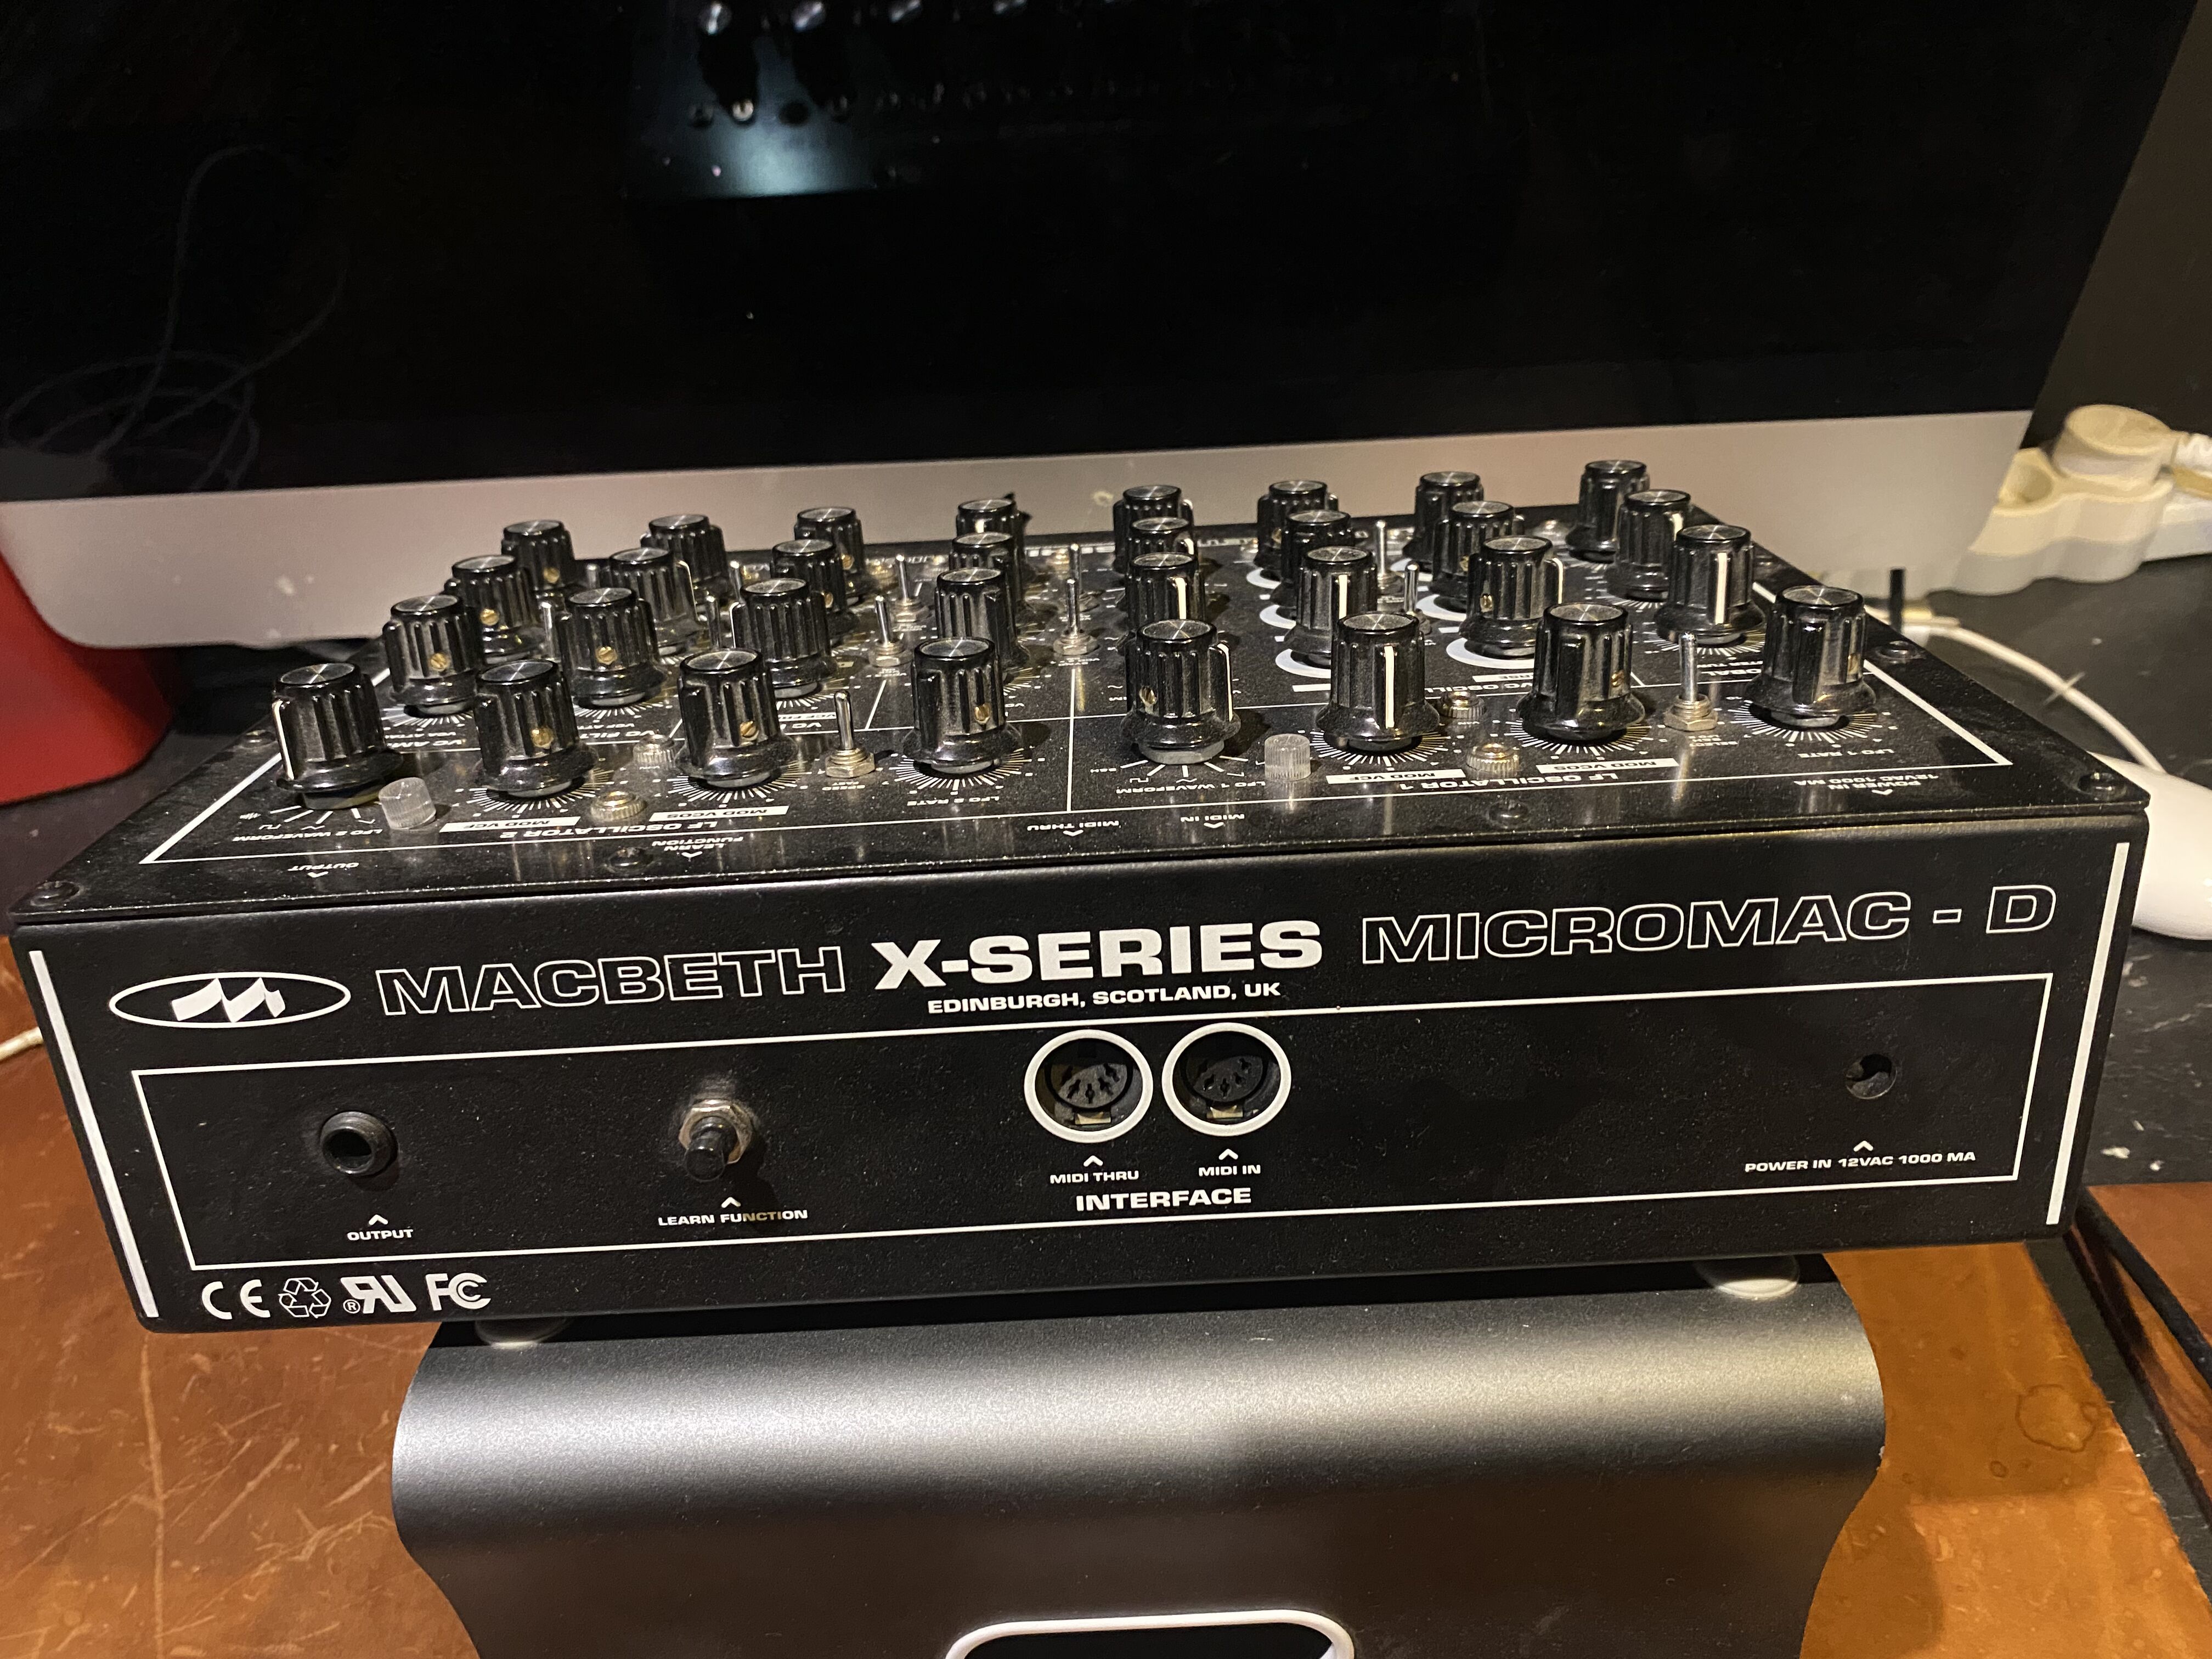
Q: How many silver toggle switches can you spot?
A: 12